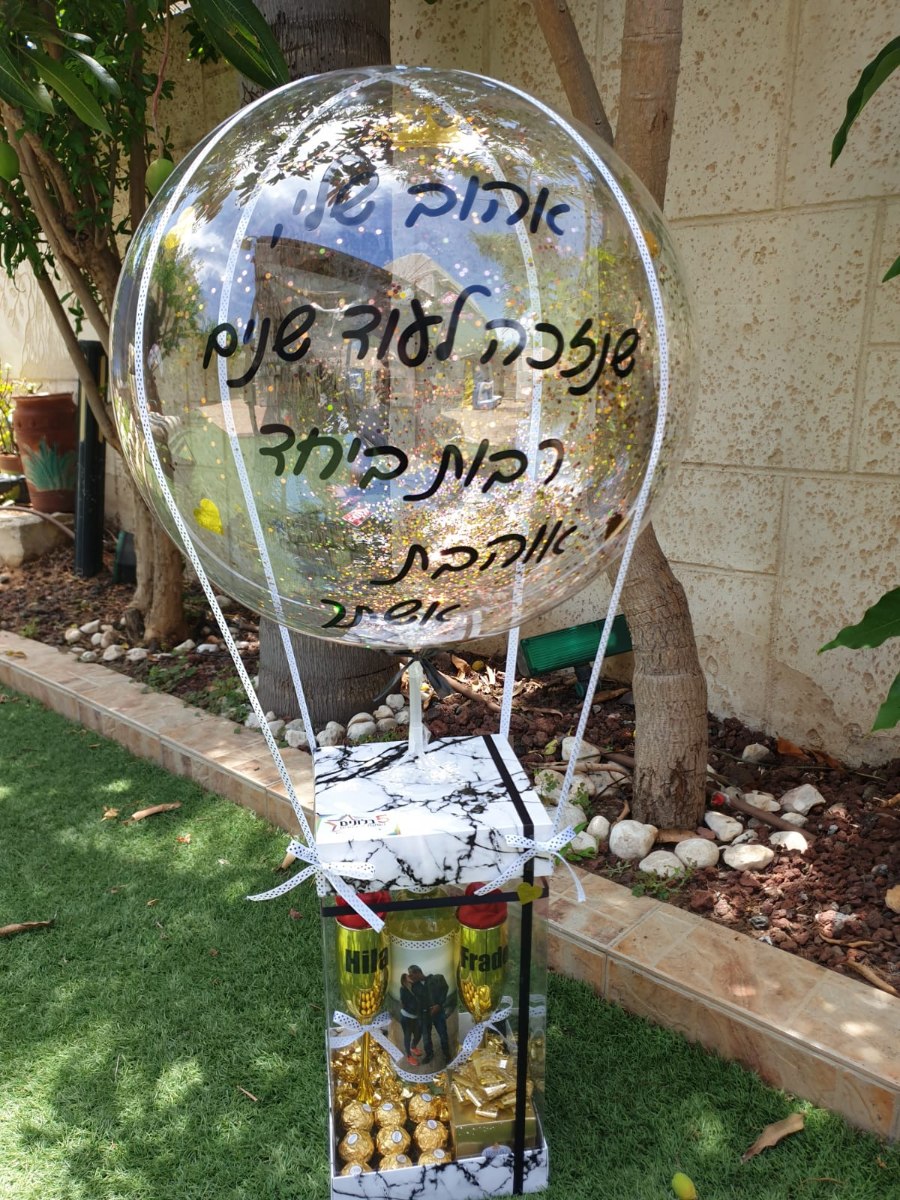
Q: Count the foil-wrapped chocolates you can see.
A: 9